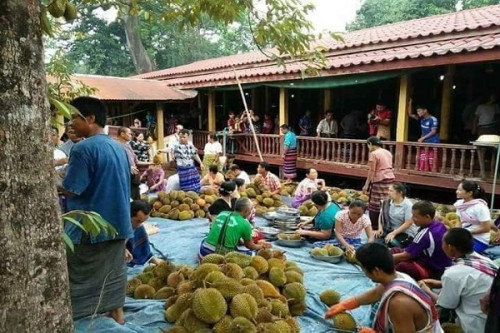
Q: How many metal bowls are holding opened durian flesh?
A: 2